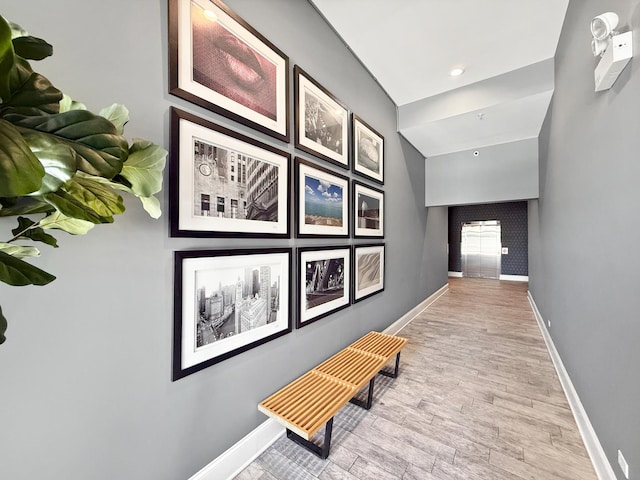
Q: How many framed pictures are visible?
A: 9